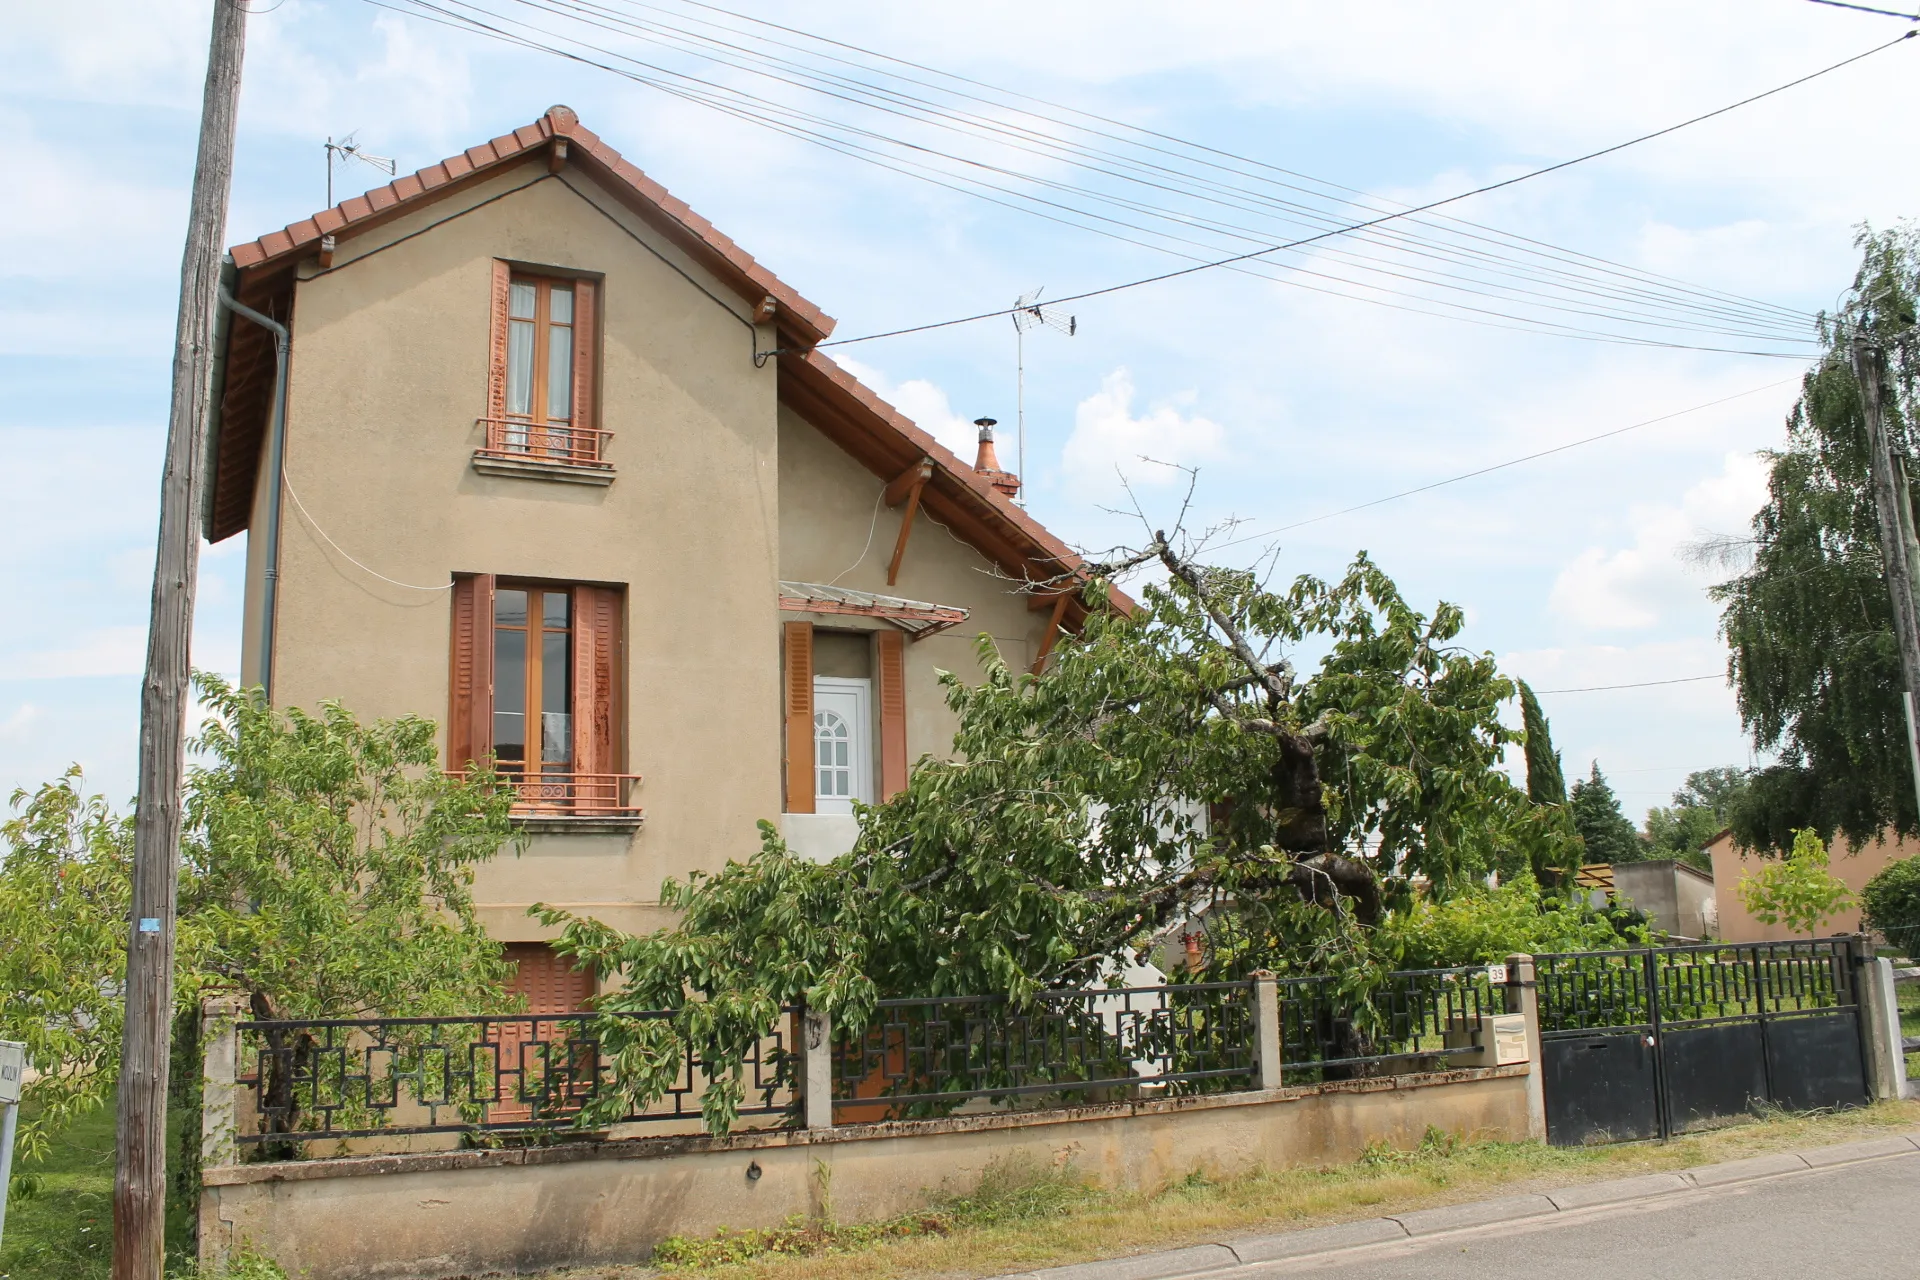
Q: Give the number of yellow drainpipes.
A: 0